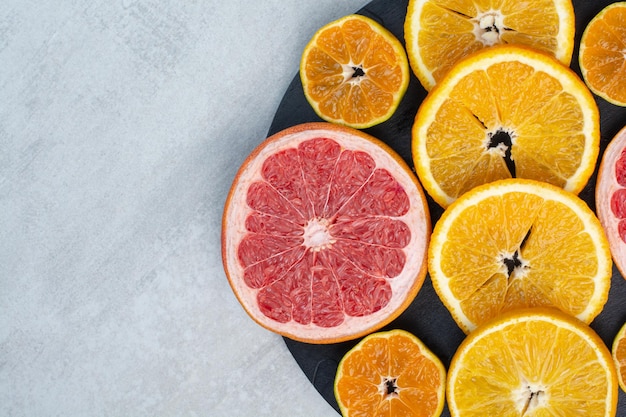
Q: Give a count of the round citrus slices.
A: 10